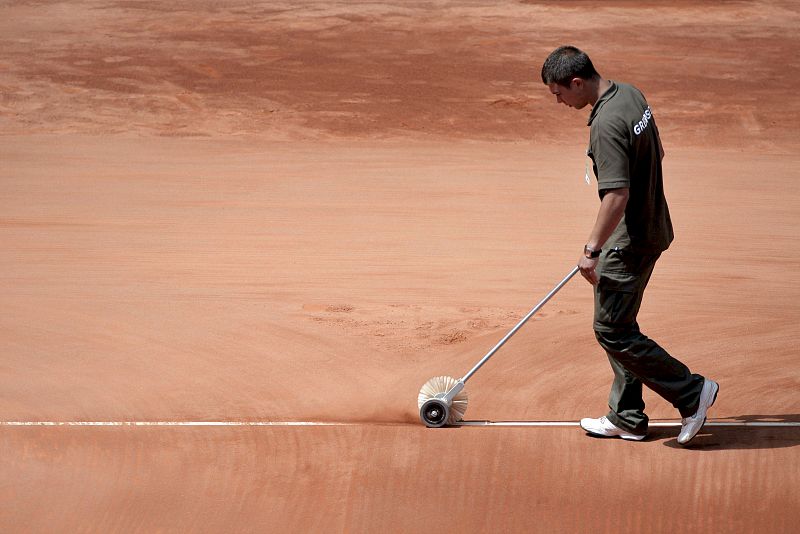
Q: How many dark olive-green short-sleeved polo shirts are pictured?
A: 1